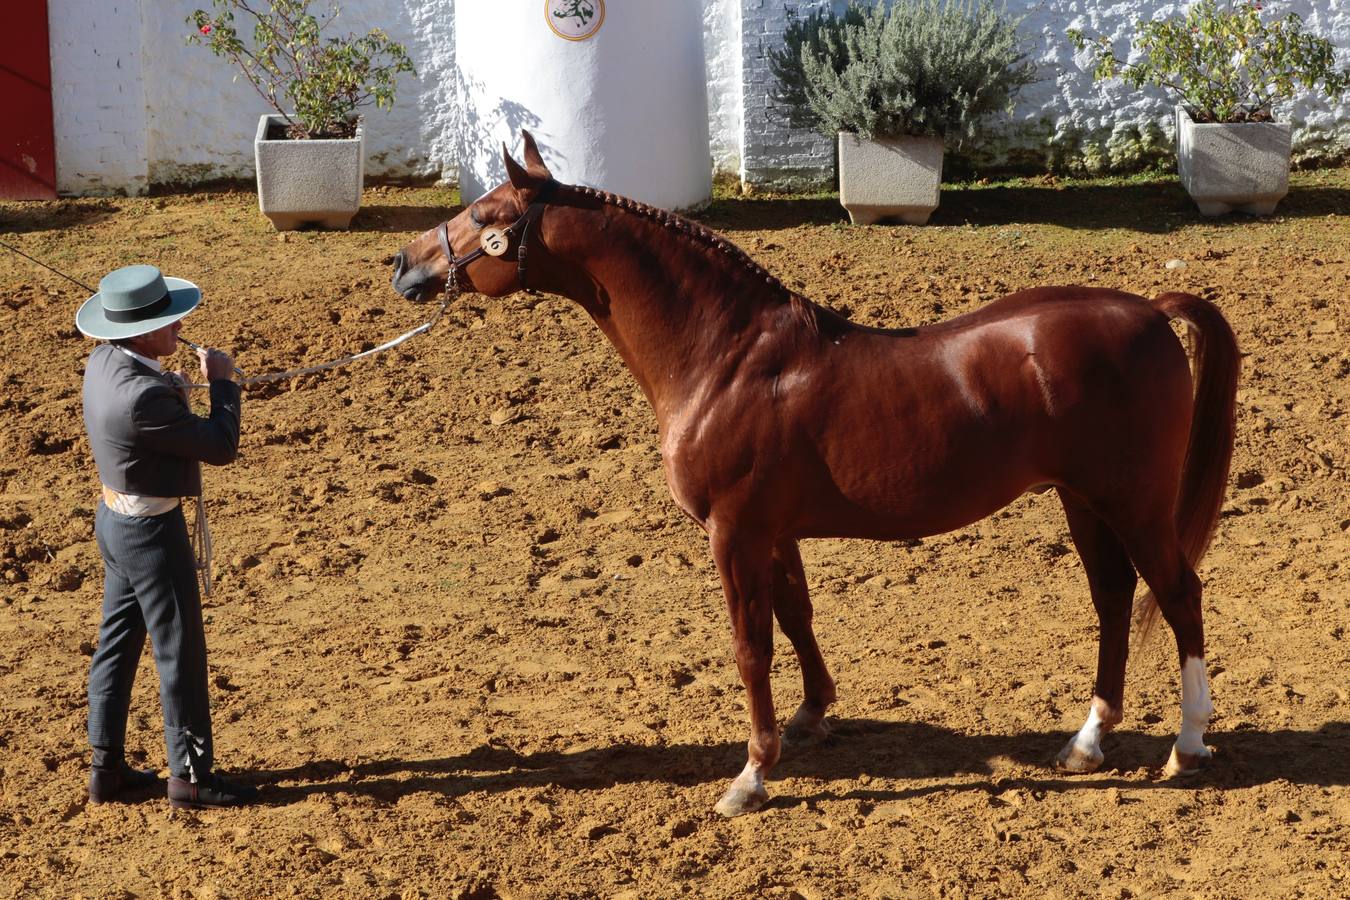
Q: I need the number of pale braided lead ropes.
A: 1